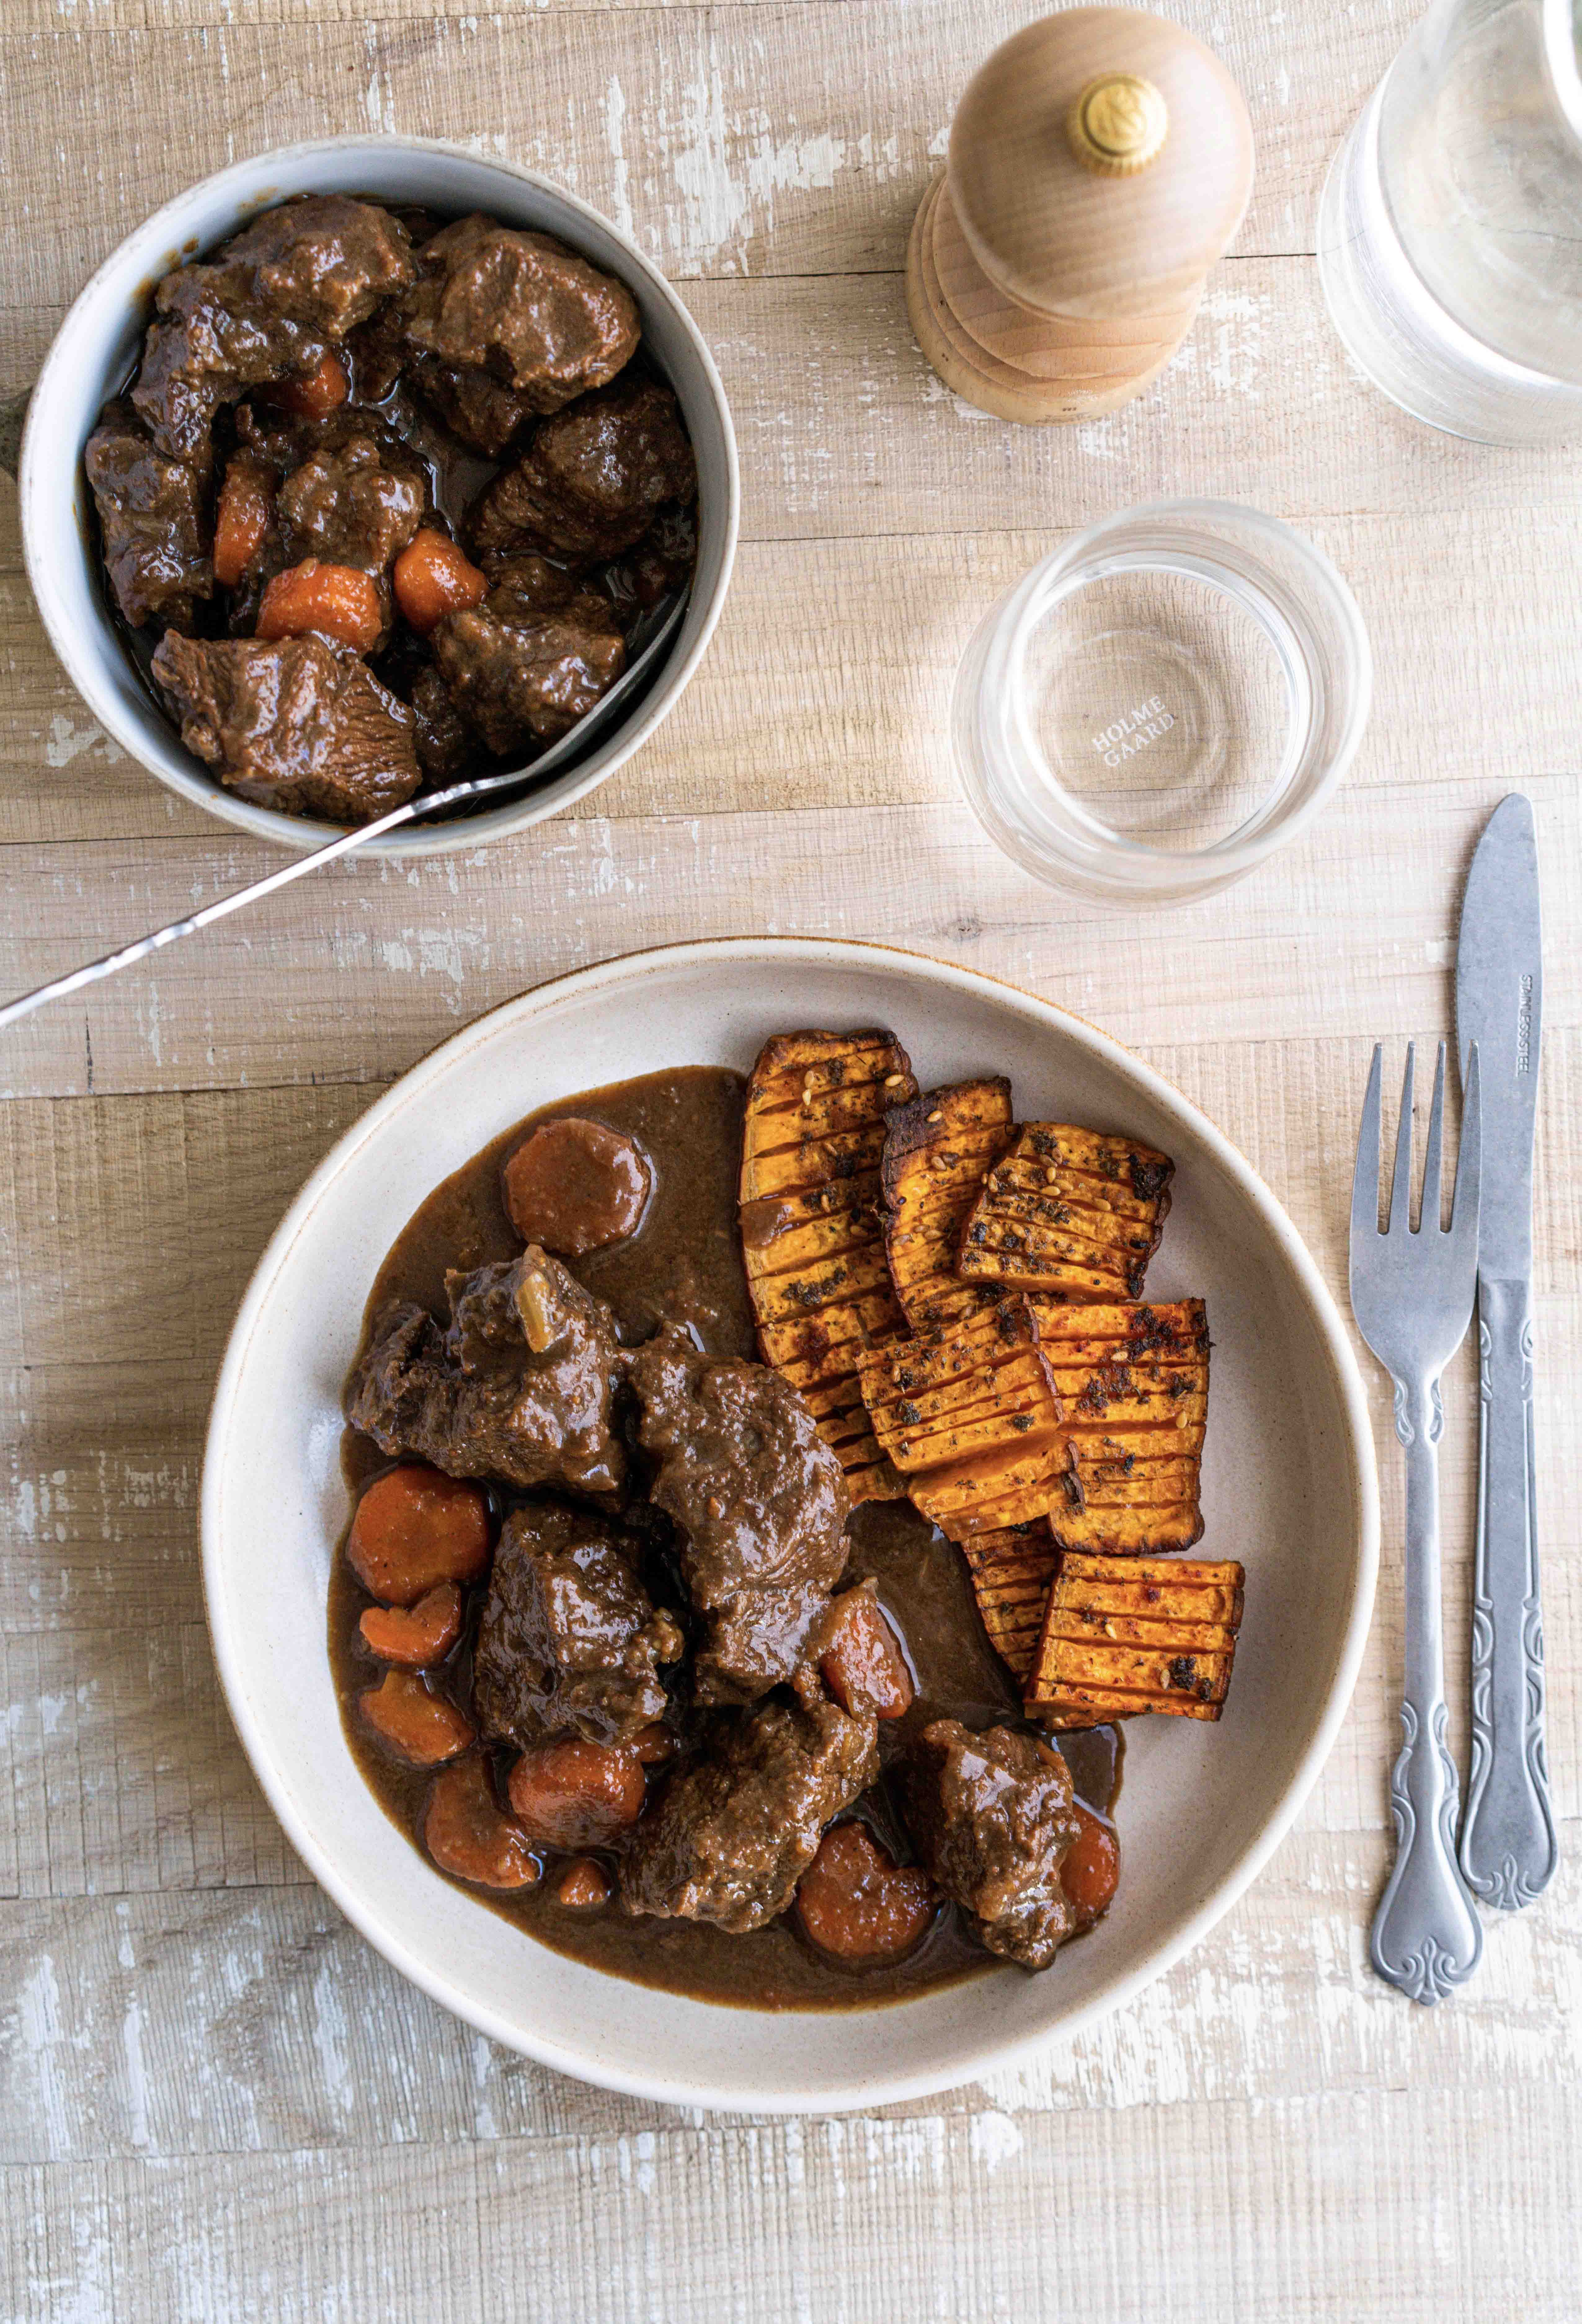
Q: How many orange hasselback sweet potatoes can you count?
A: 7